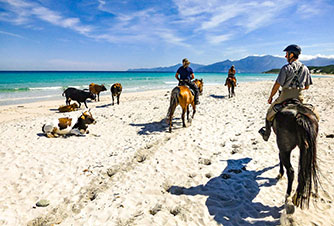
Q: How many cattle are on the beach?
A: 5